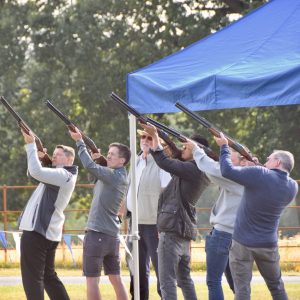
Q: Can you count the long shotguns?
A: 5